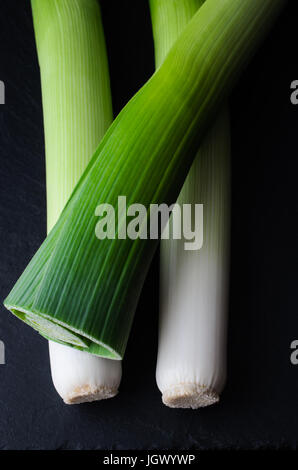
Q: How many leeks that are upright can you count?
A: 2